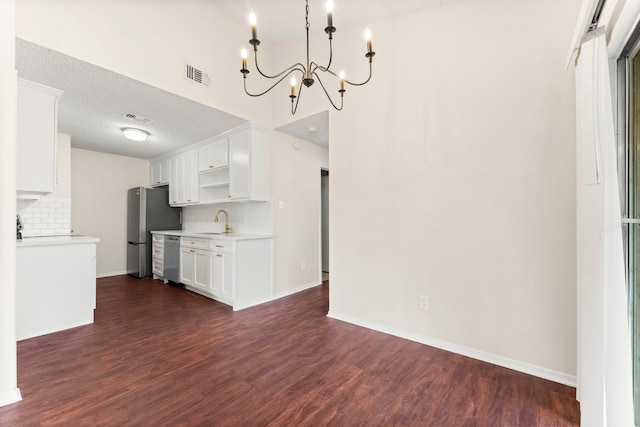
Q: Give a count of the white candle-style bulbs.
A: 6